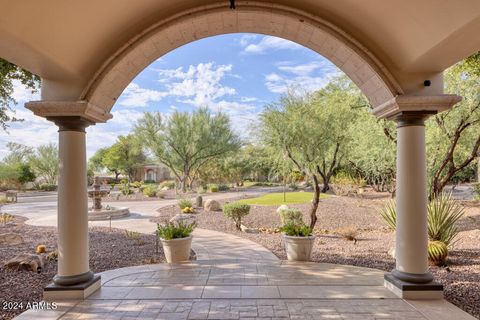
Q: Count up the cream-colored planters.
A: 2